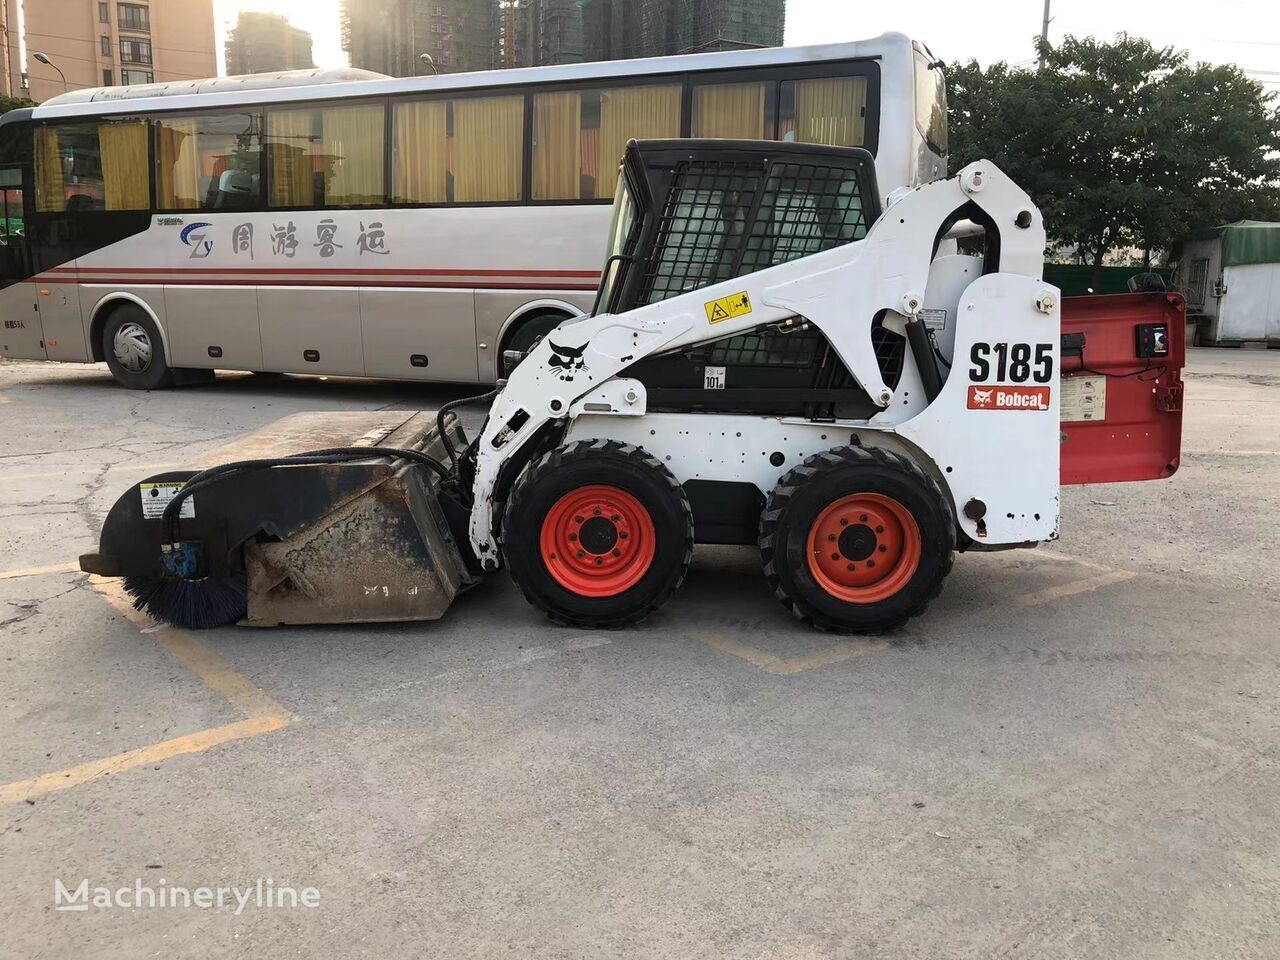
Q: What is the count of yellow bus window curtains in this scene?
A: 11